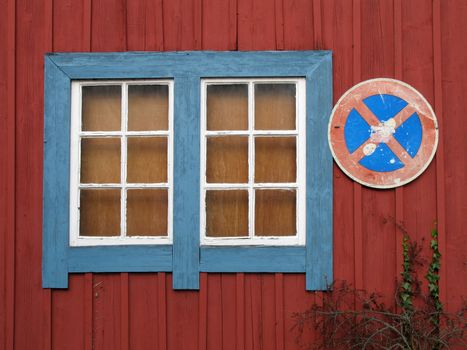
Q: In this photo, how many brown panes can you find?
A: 12